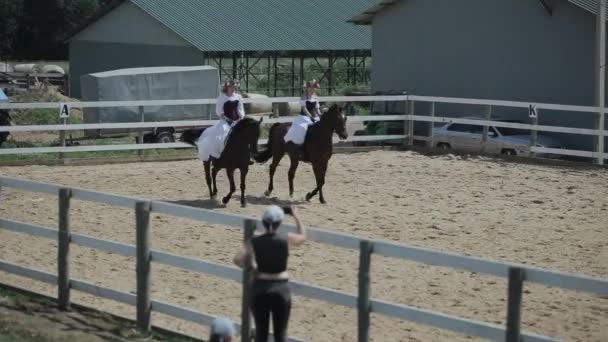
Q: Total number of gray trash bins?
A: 0